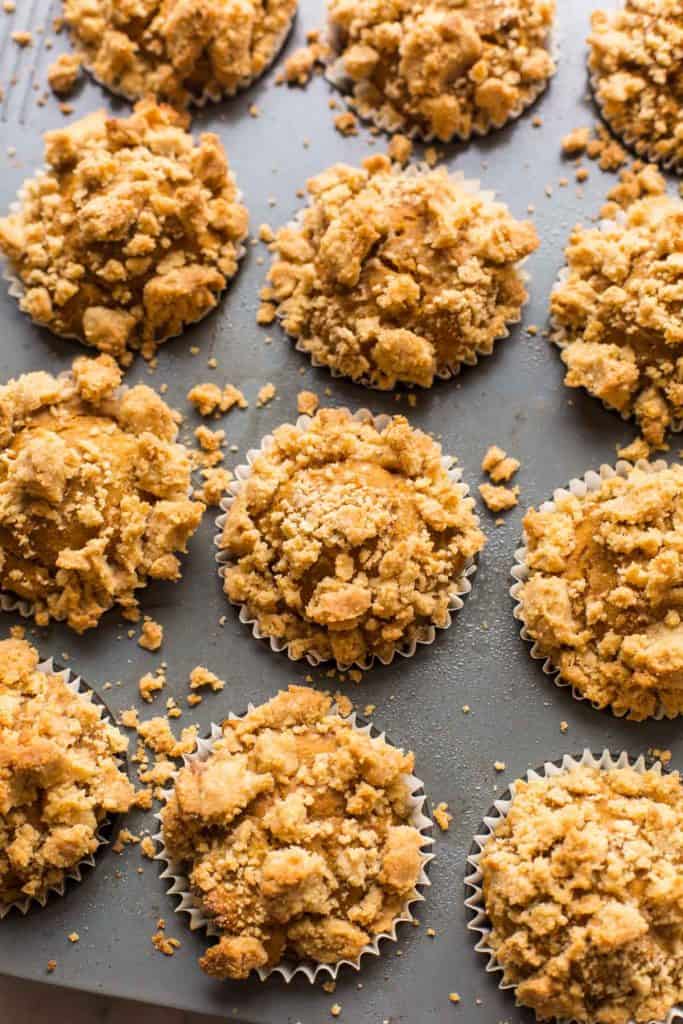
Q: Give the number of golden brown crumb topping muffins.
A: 12